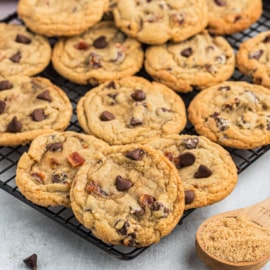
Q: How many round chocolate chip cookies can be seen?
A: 13